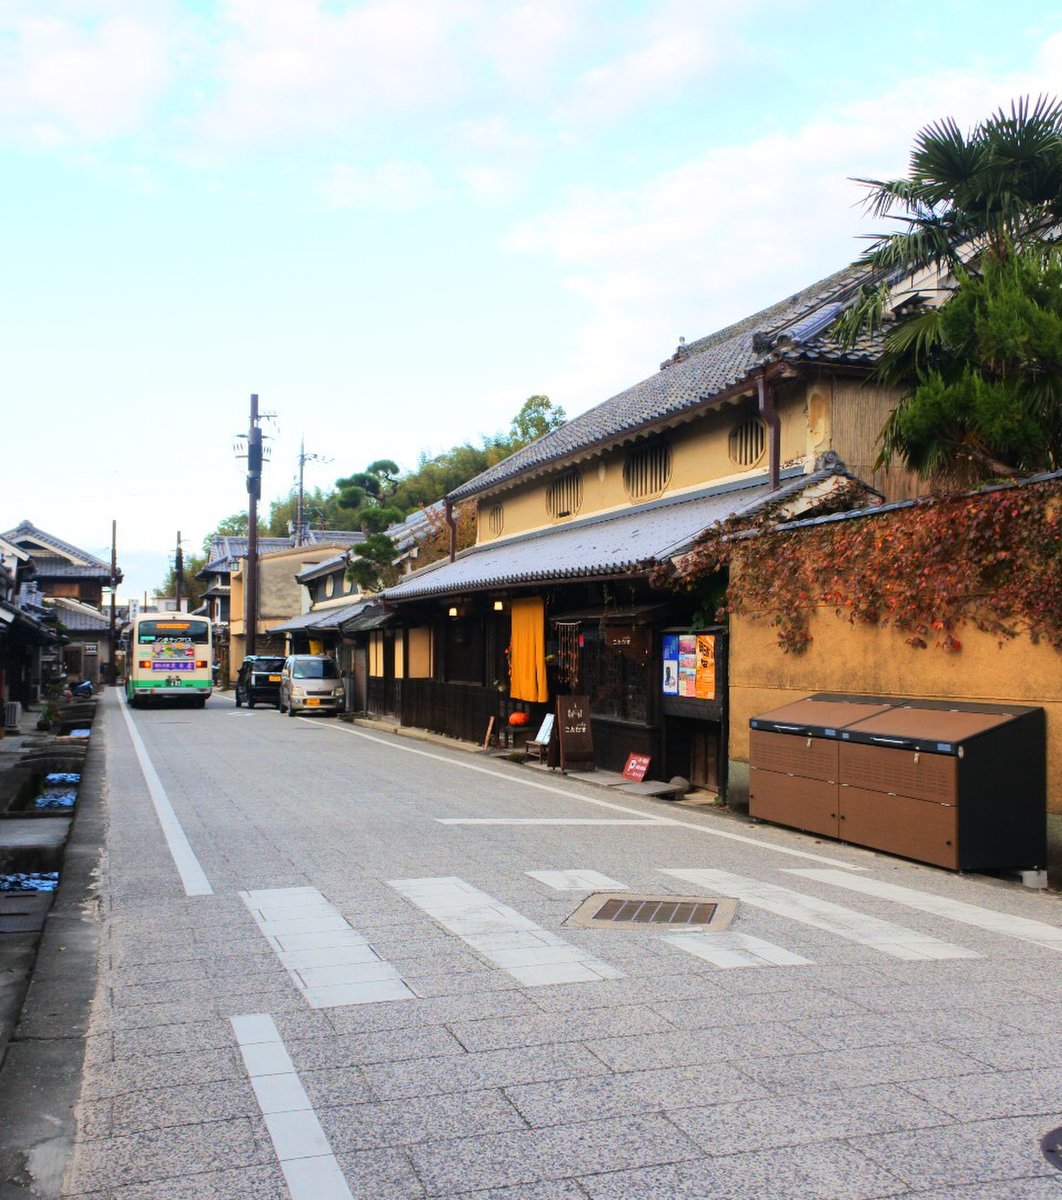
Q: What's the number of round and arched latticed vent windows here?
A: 4